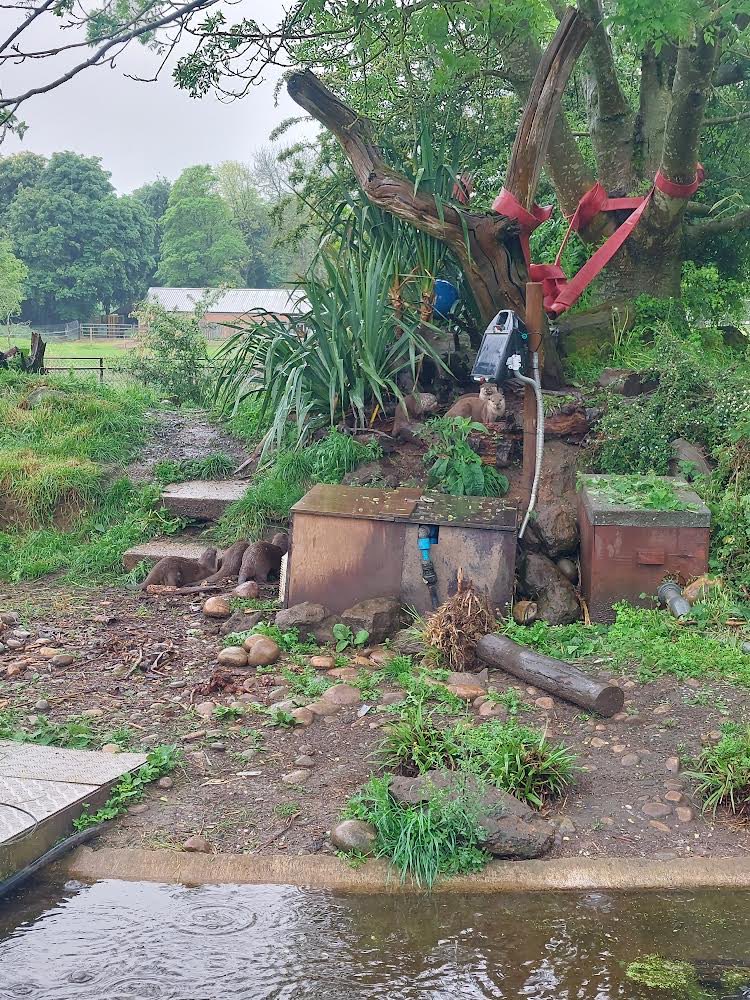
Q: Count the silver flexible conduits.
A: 1